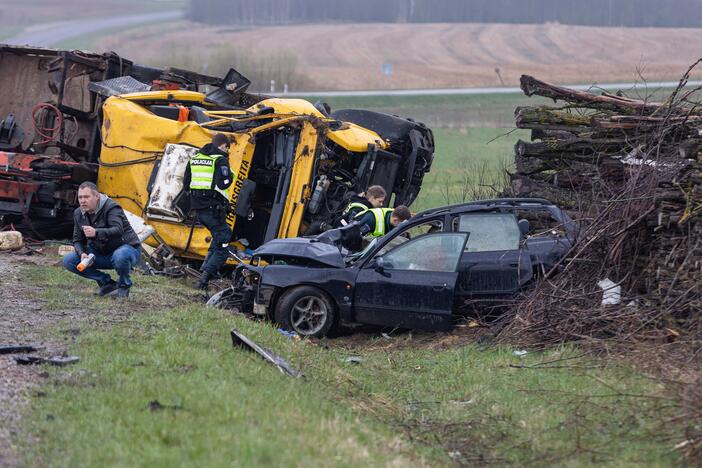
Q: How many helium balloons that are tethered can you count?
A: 0